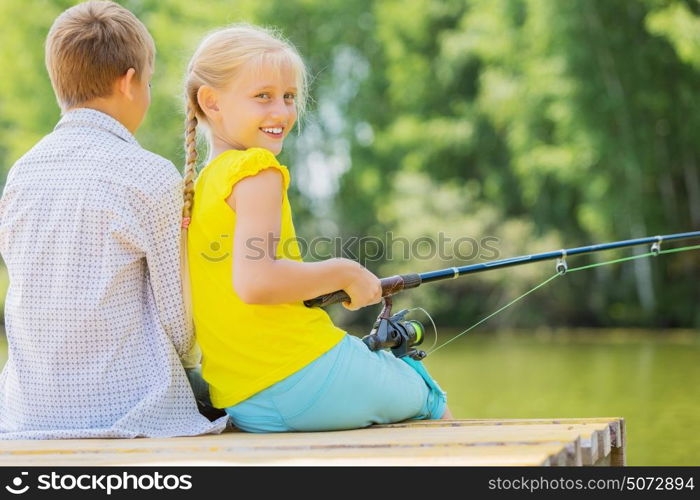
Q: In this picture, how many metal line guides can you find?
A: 2